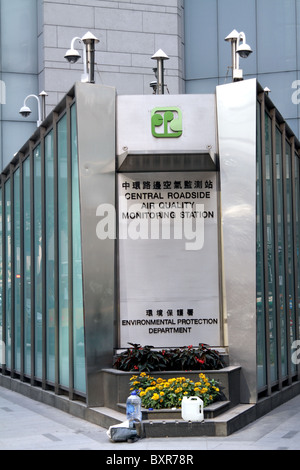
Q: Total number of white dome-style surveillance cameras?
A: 3